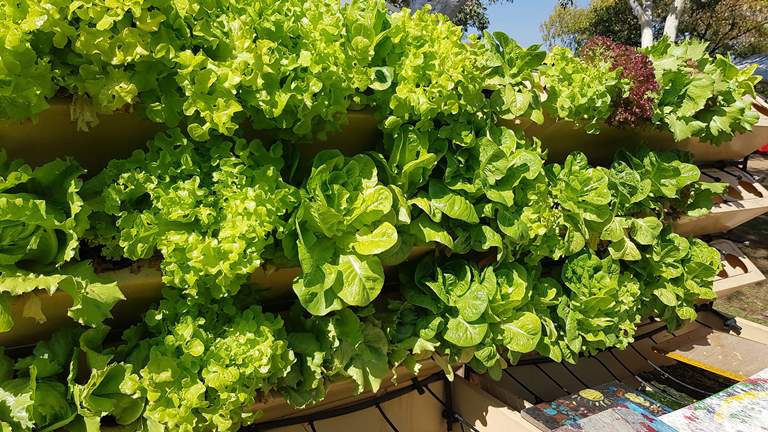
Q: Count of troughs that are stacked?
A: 3